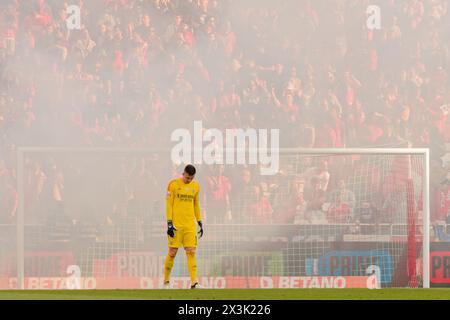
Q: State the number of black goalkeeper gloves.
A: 2